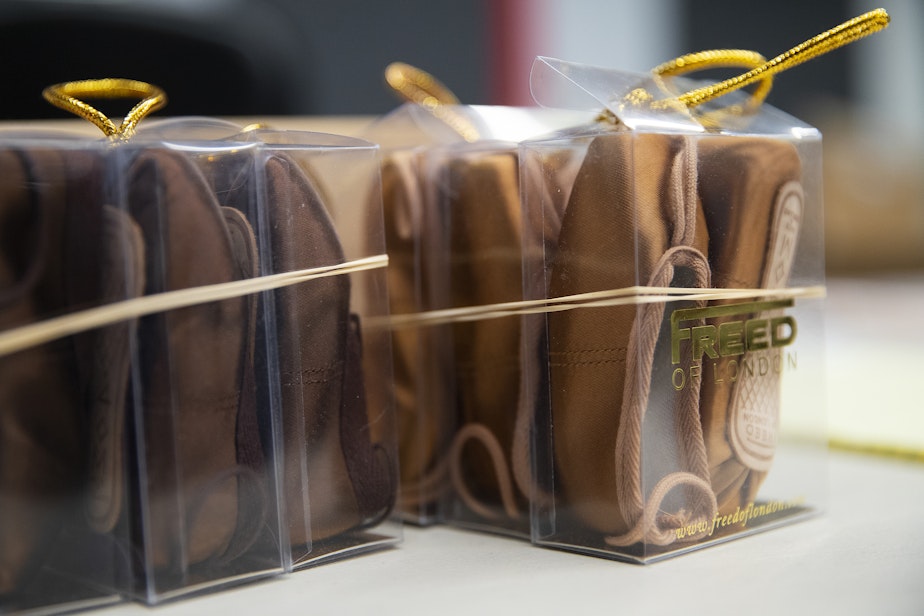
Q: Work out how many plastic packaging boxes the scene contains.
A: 6